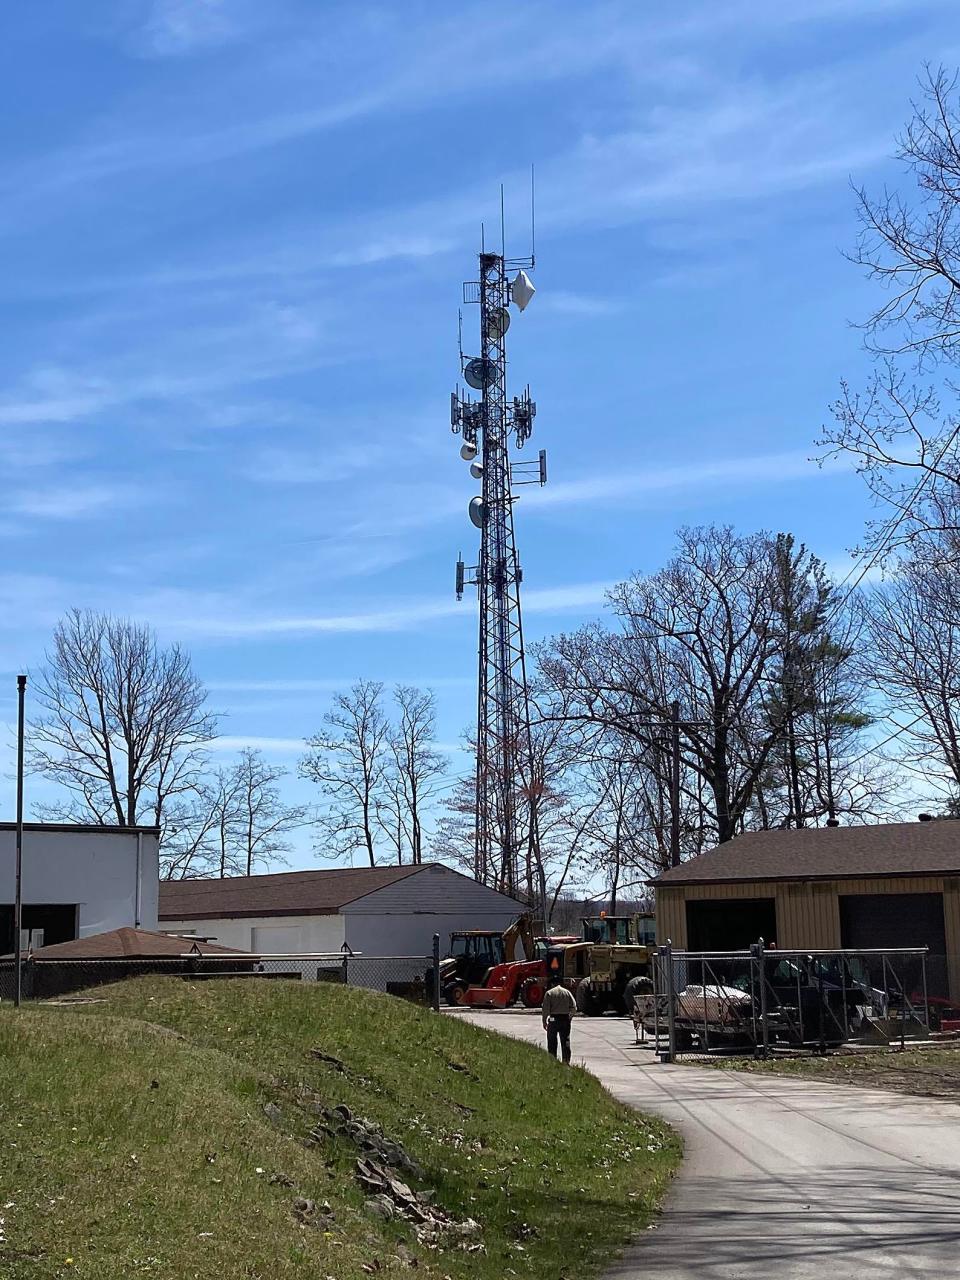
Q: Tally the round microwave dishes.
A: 5